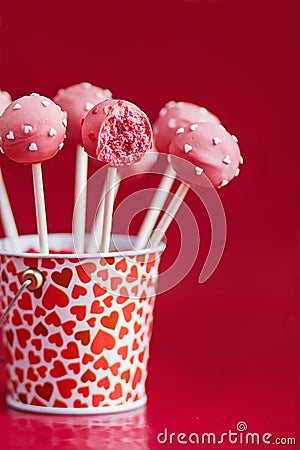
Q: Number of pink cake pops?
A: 7